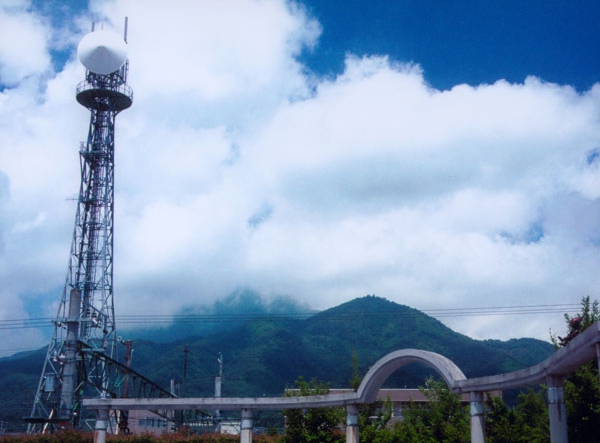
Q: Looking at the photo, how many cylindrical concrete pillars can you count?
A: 5